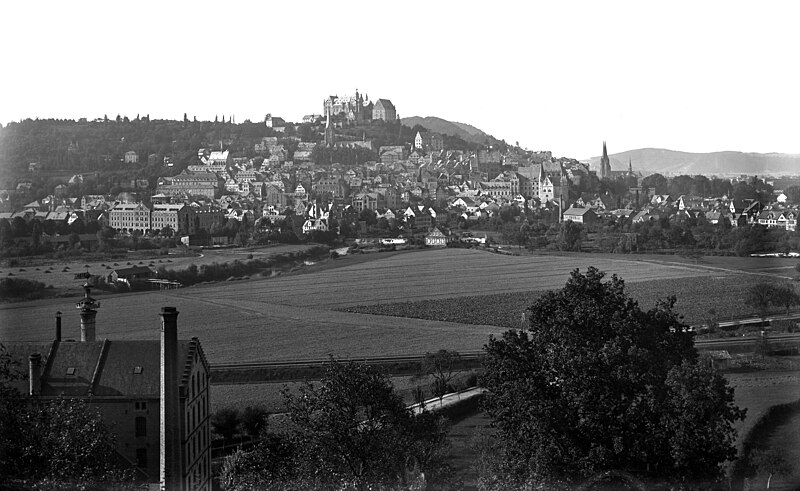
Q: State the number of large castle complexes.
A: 1